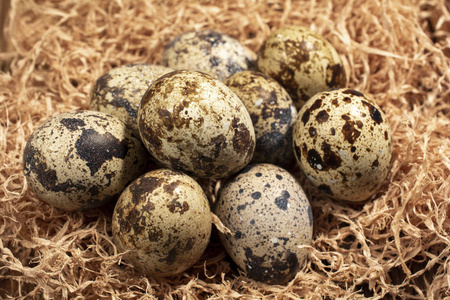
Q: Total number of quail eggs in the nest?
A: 9